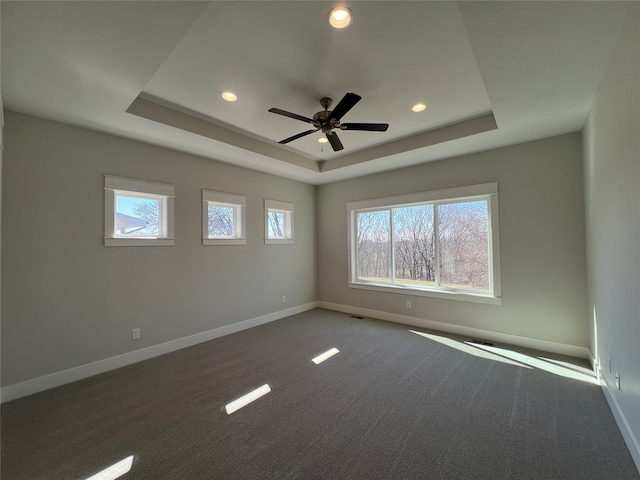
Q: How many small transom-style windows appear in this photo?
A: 3